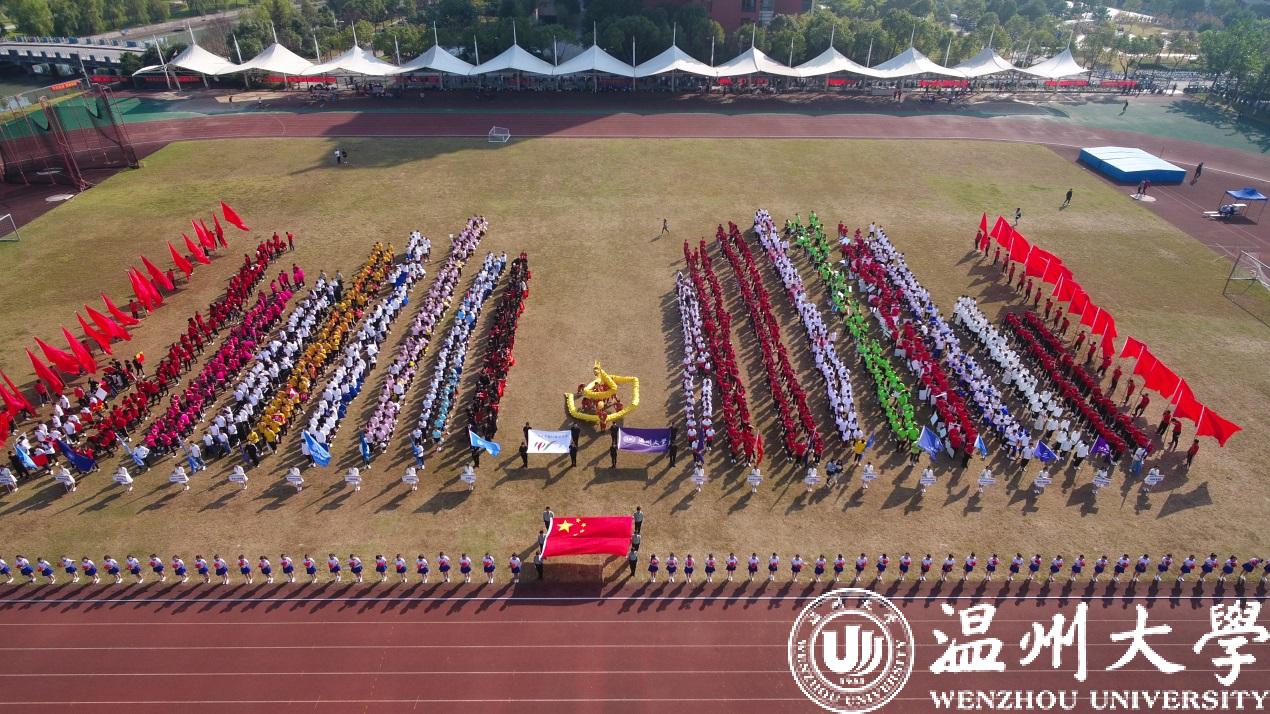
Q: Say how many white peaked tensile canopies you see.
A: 12